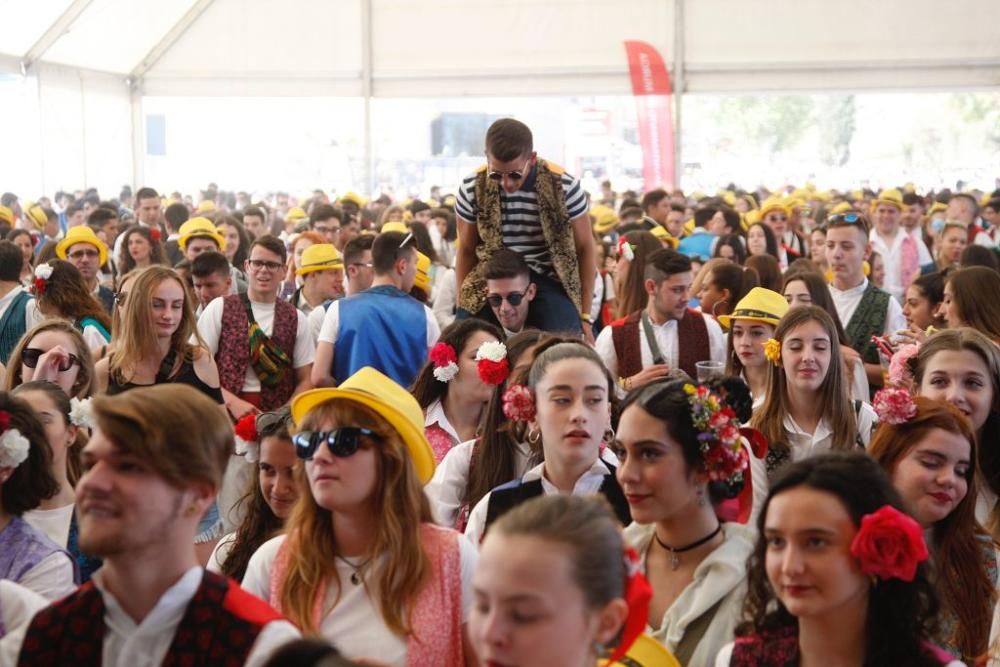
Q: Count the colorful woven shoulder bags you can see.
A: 1